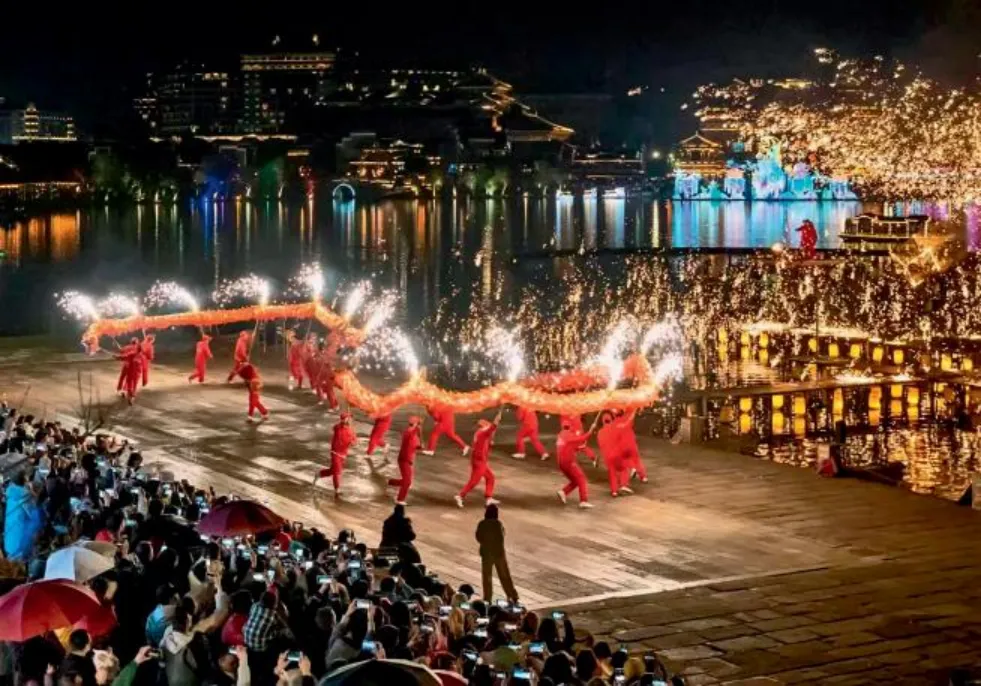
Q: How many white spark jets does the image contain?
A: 12